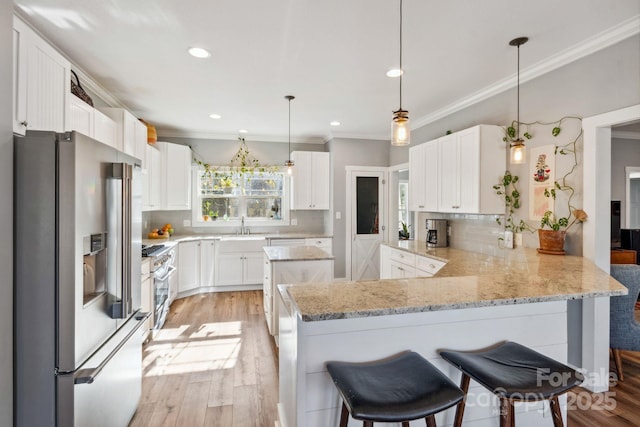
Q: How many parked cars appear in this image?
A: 0